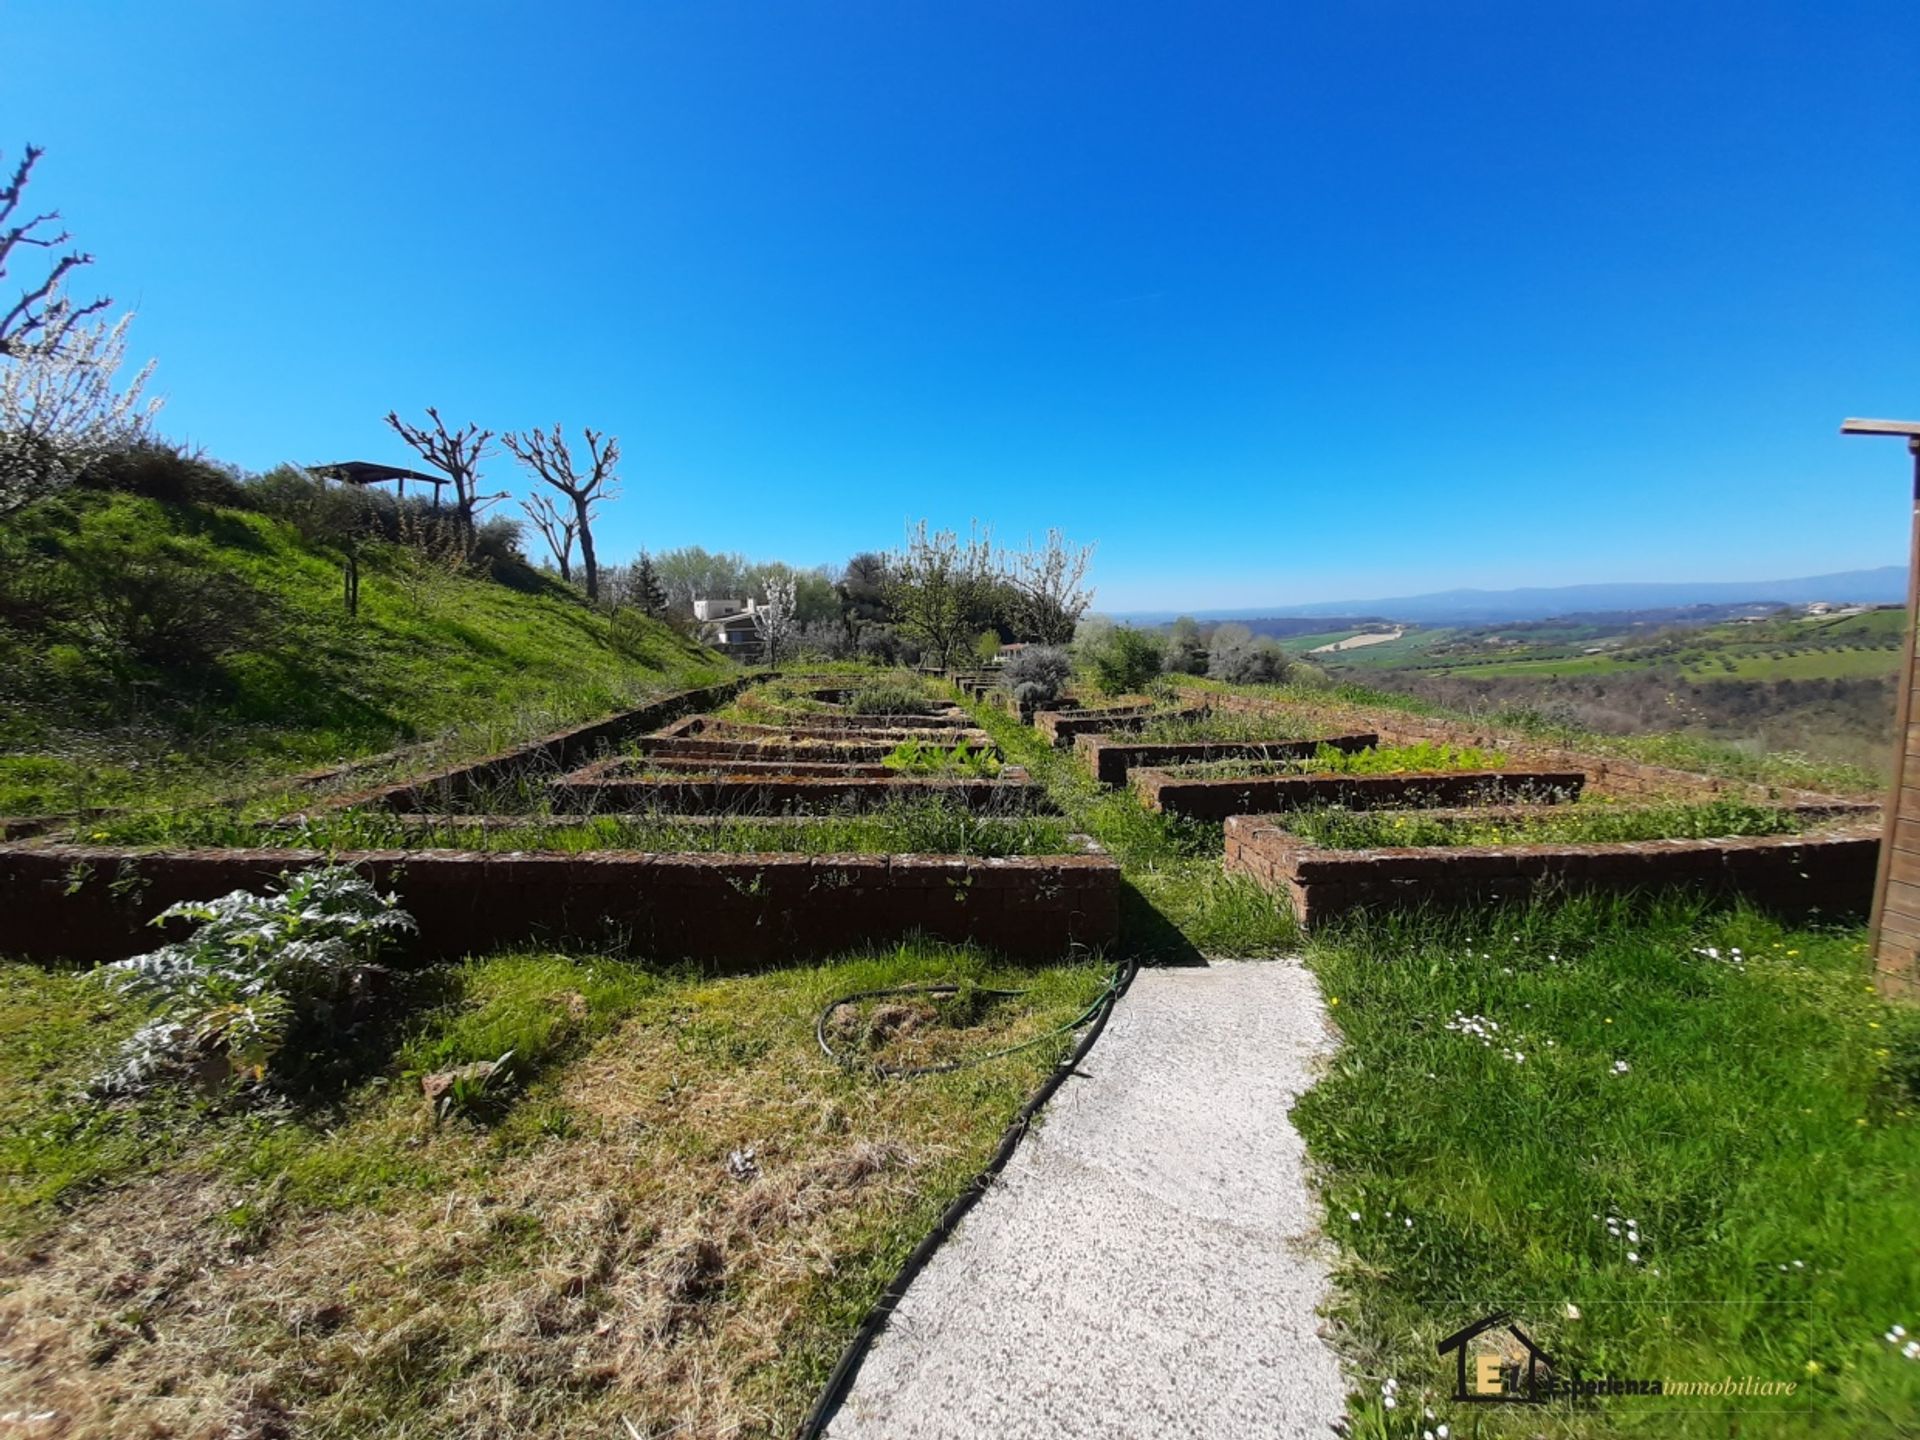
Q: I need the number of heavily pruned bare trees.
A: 4